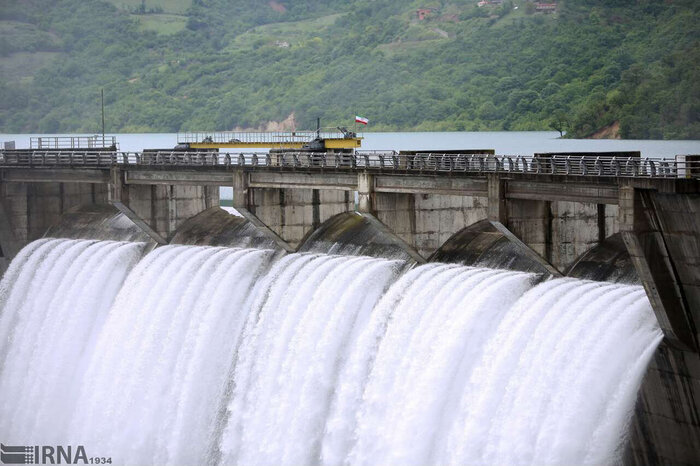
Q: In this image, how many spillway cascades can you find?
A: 5